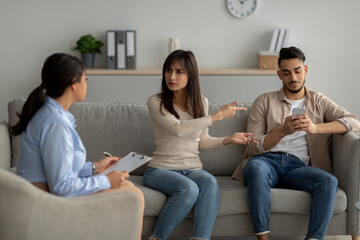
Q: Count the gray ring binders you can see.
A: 3